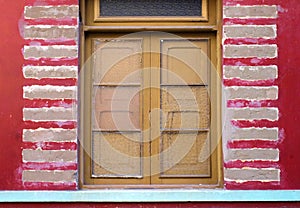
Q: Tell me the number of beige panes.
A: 6